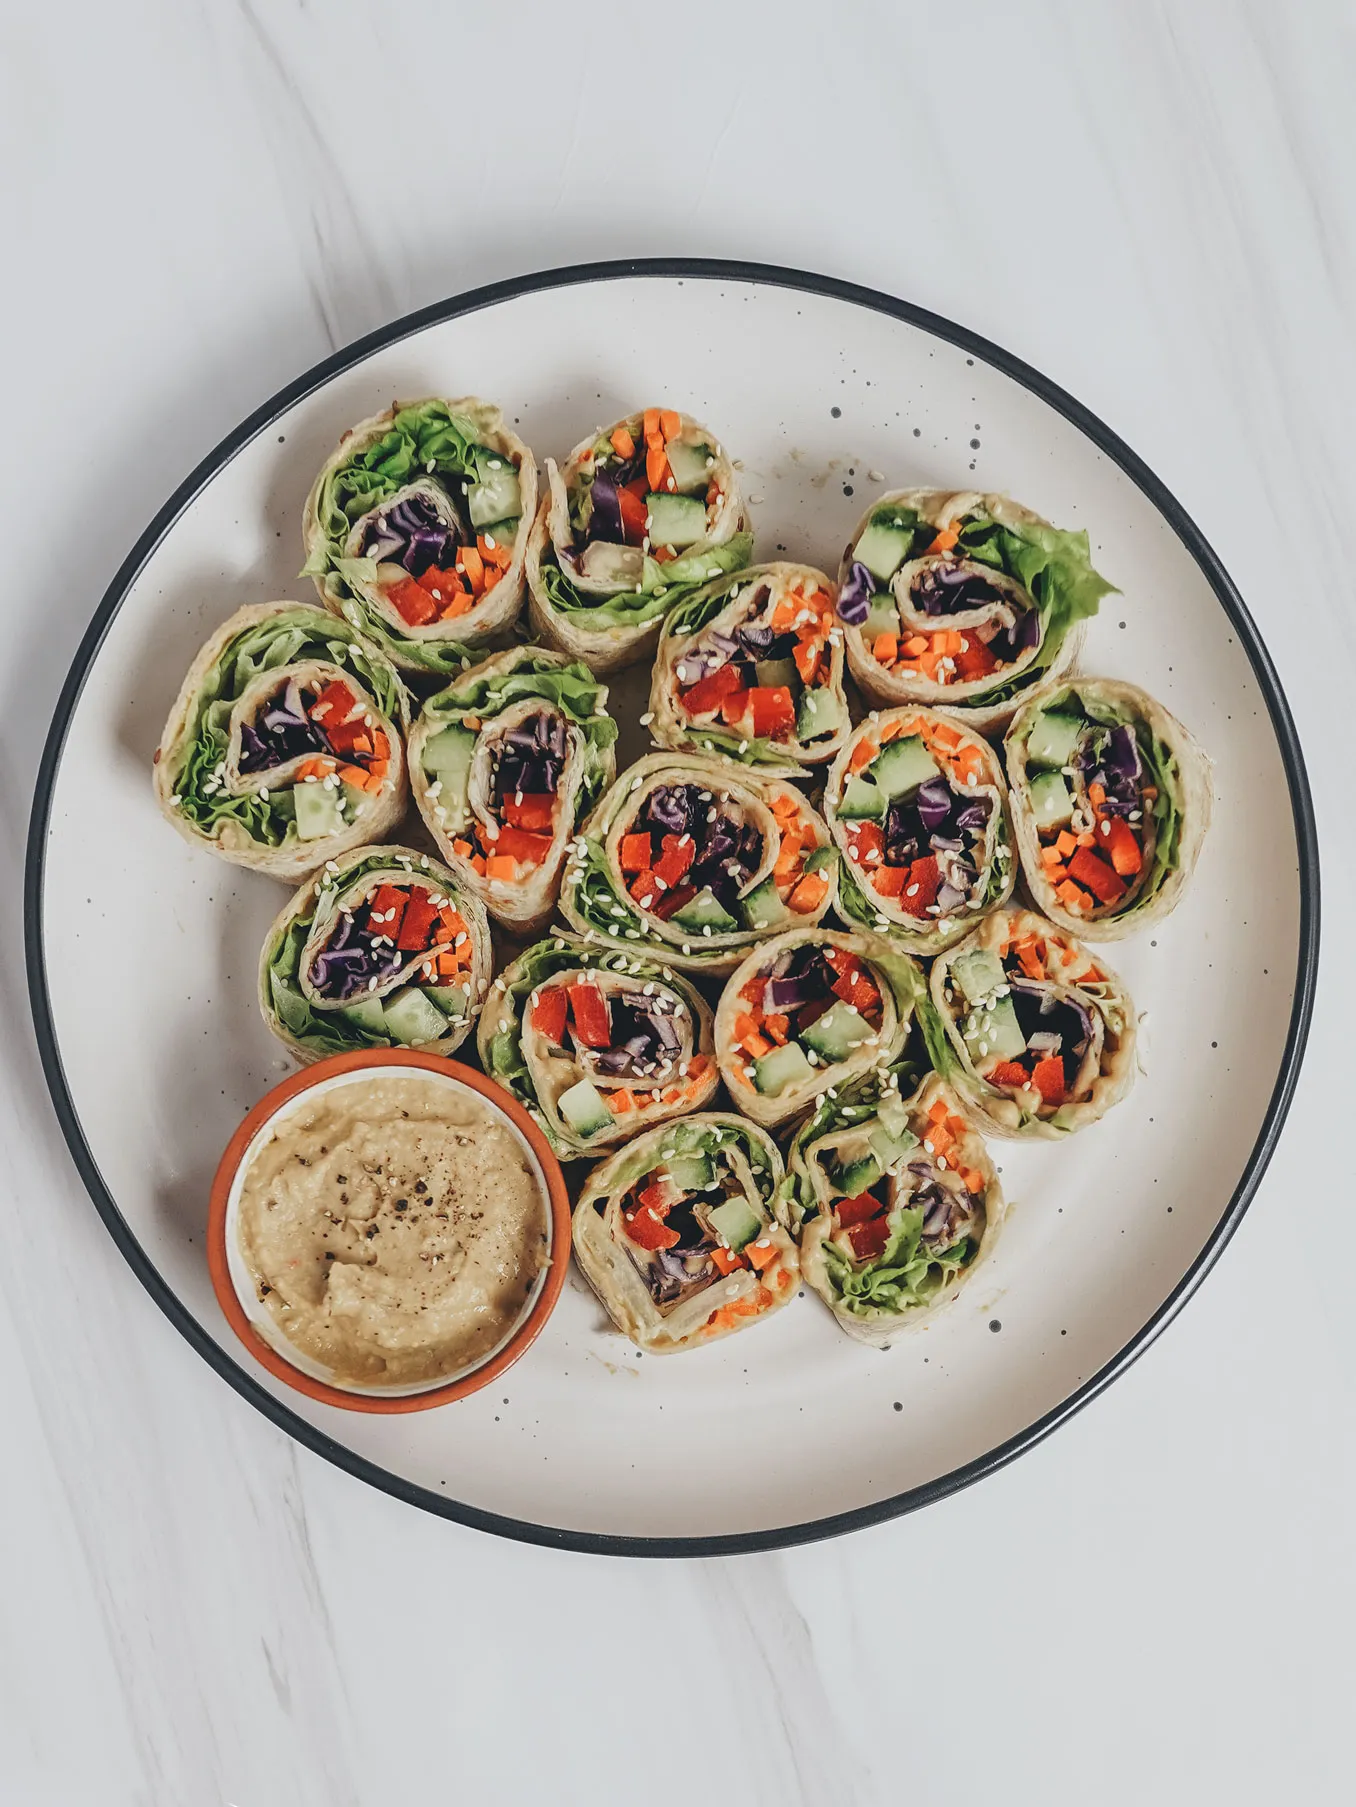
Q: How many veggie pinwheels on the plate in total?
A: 15